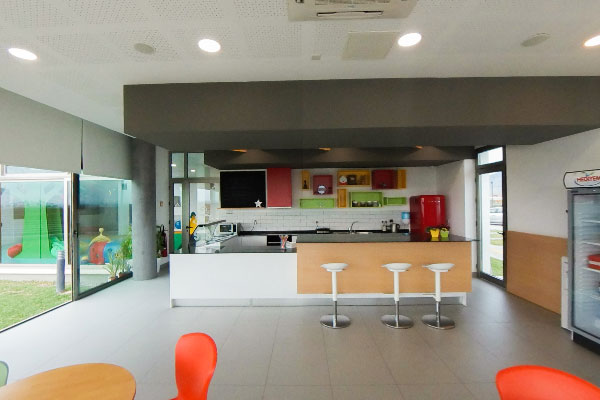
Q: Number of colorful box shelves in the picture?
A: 9